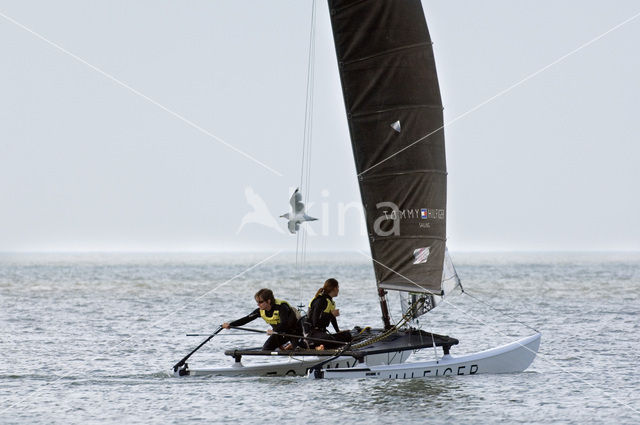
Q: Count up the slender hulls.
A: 2